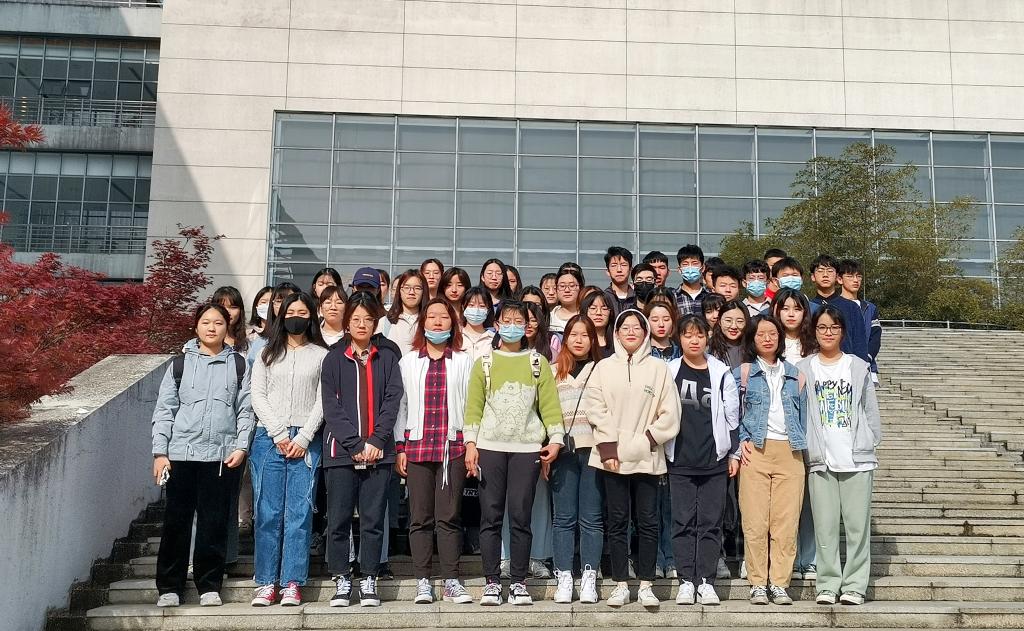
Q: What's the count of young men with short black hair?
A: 11